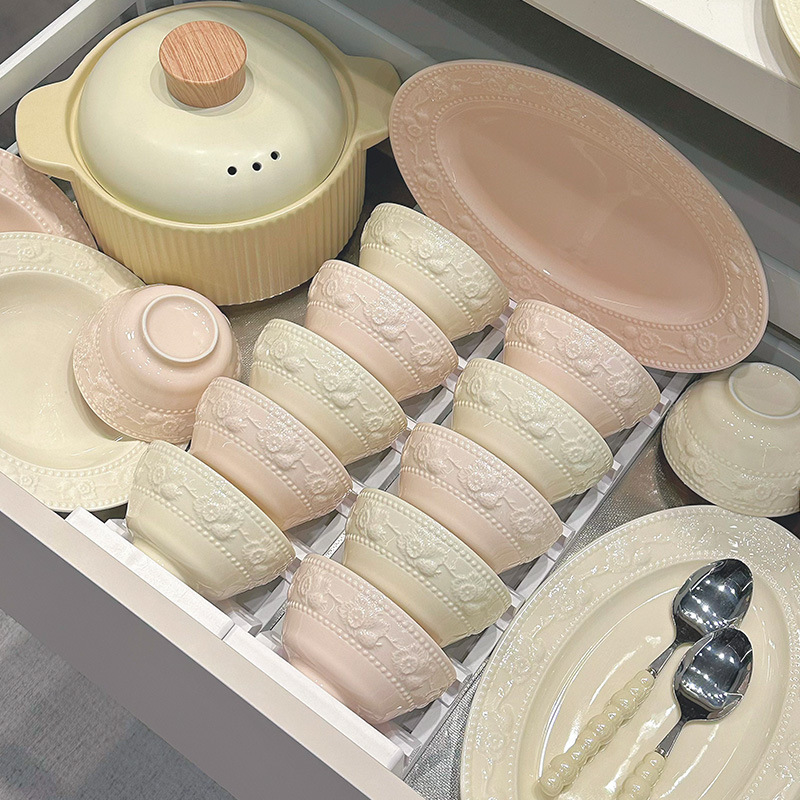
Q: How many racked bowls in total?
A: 10